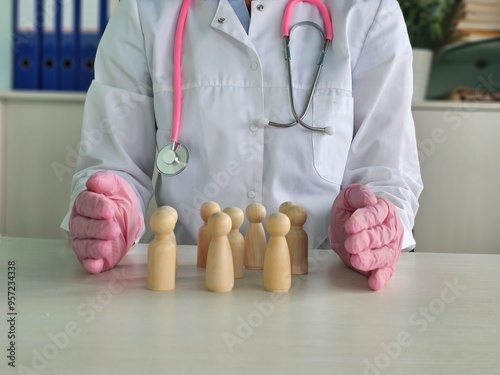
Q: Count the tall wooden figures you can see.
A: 9